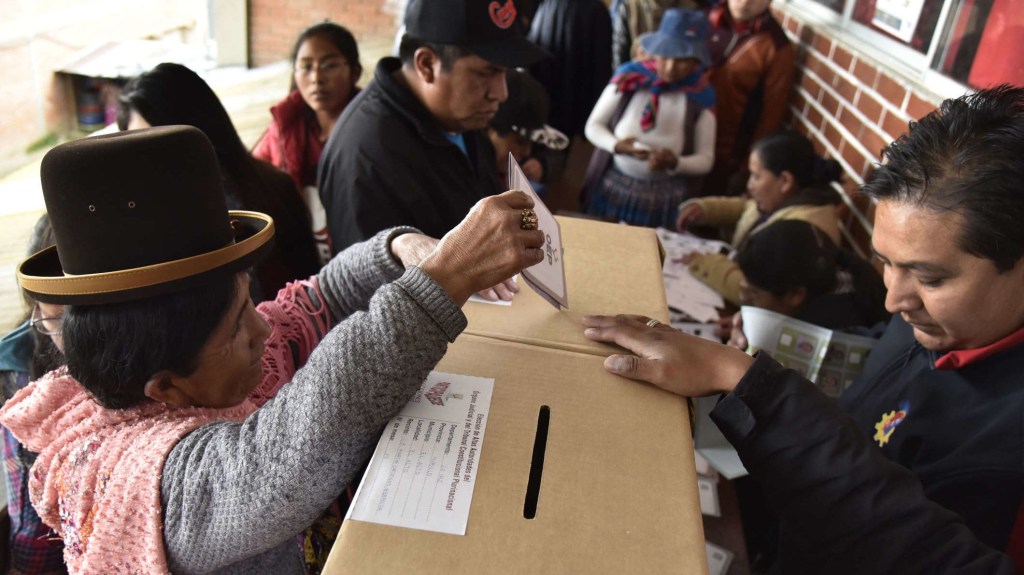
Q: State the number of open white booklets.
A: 1